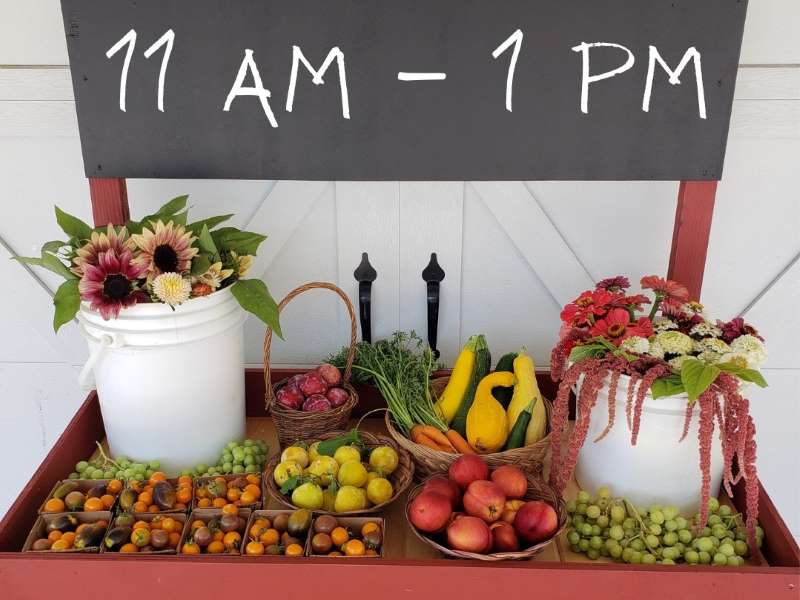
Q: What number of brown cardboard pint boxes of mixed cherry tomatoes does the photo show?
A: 8